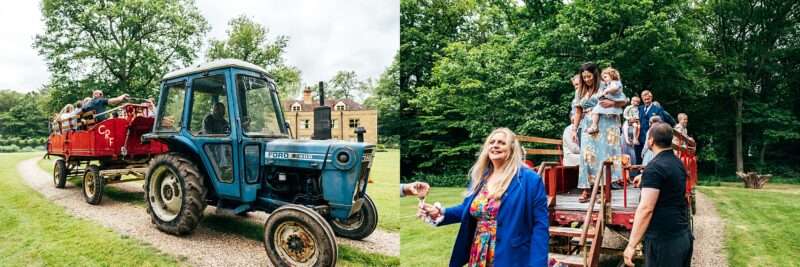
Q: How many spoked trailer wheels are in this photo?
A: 2